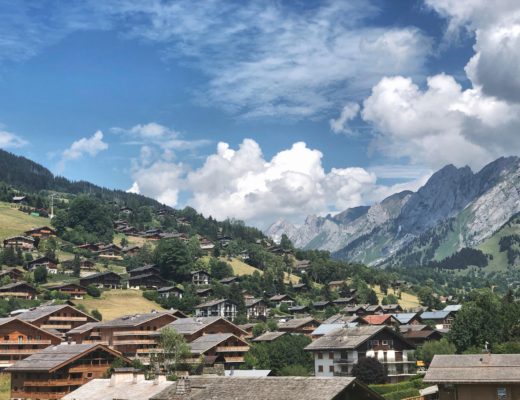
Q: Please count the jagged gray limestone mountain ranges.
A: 1